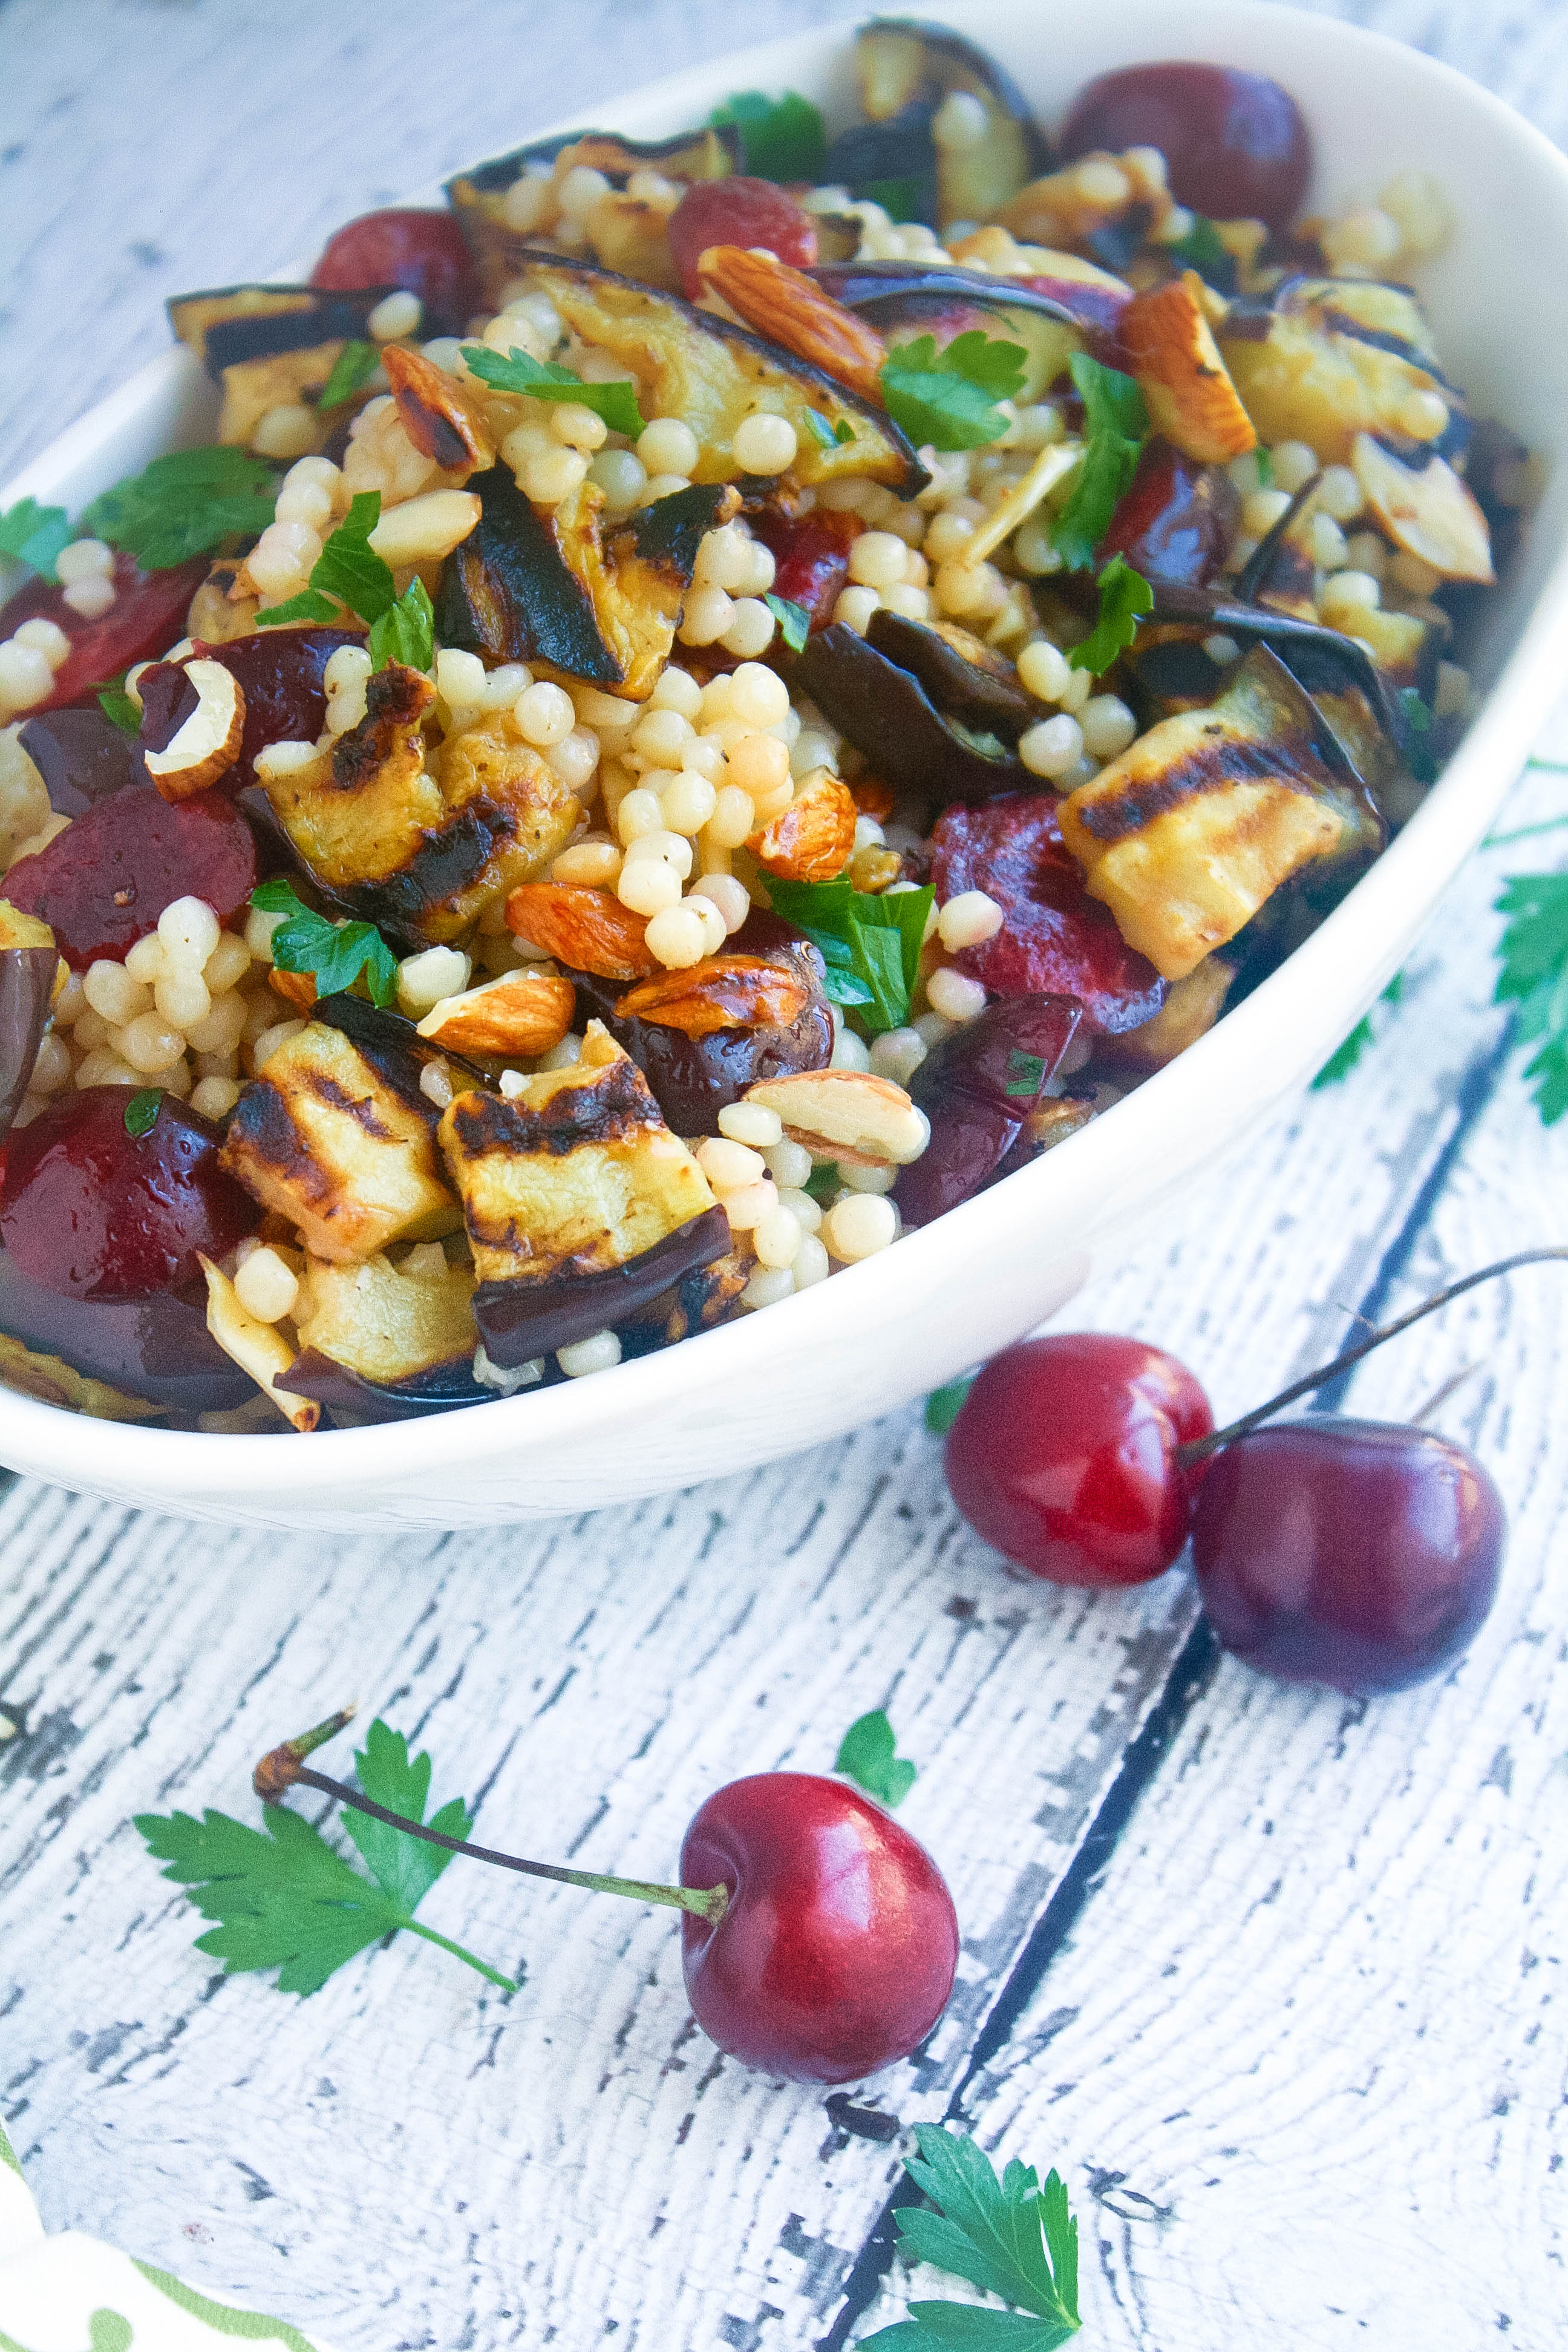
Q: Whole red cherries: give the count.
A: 3